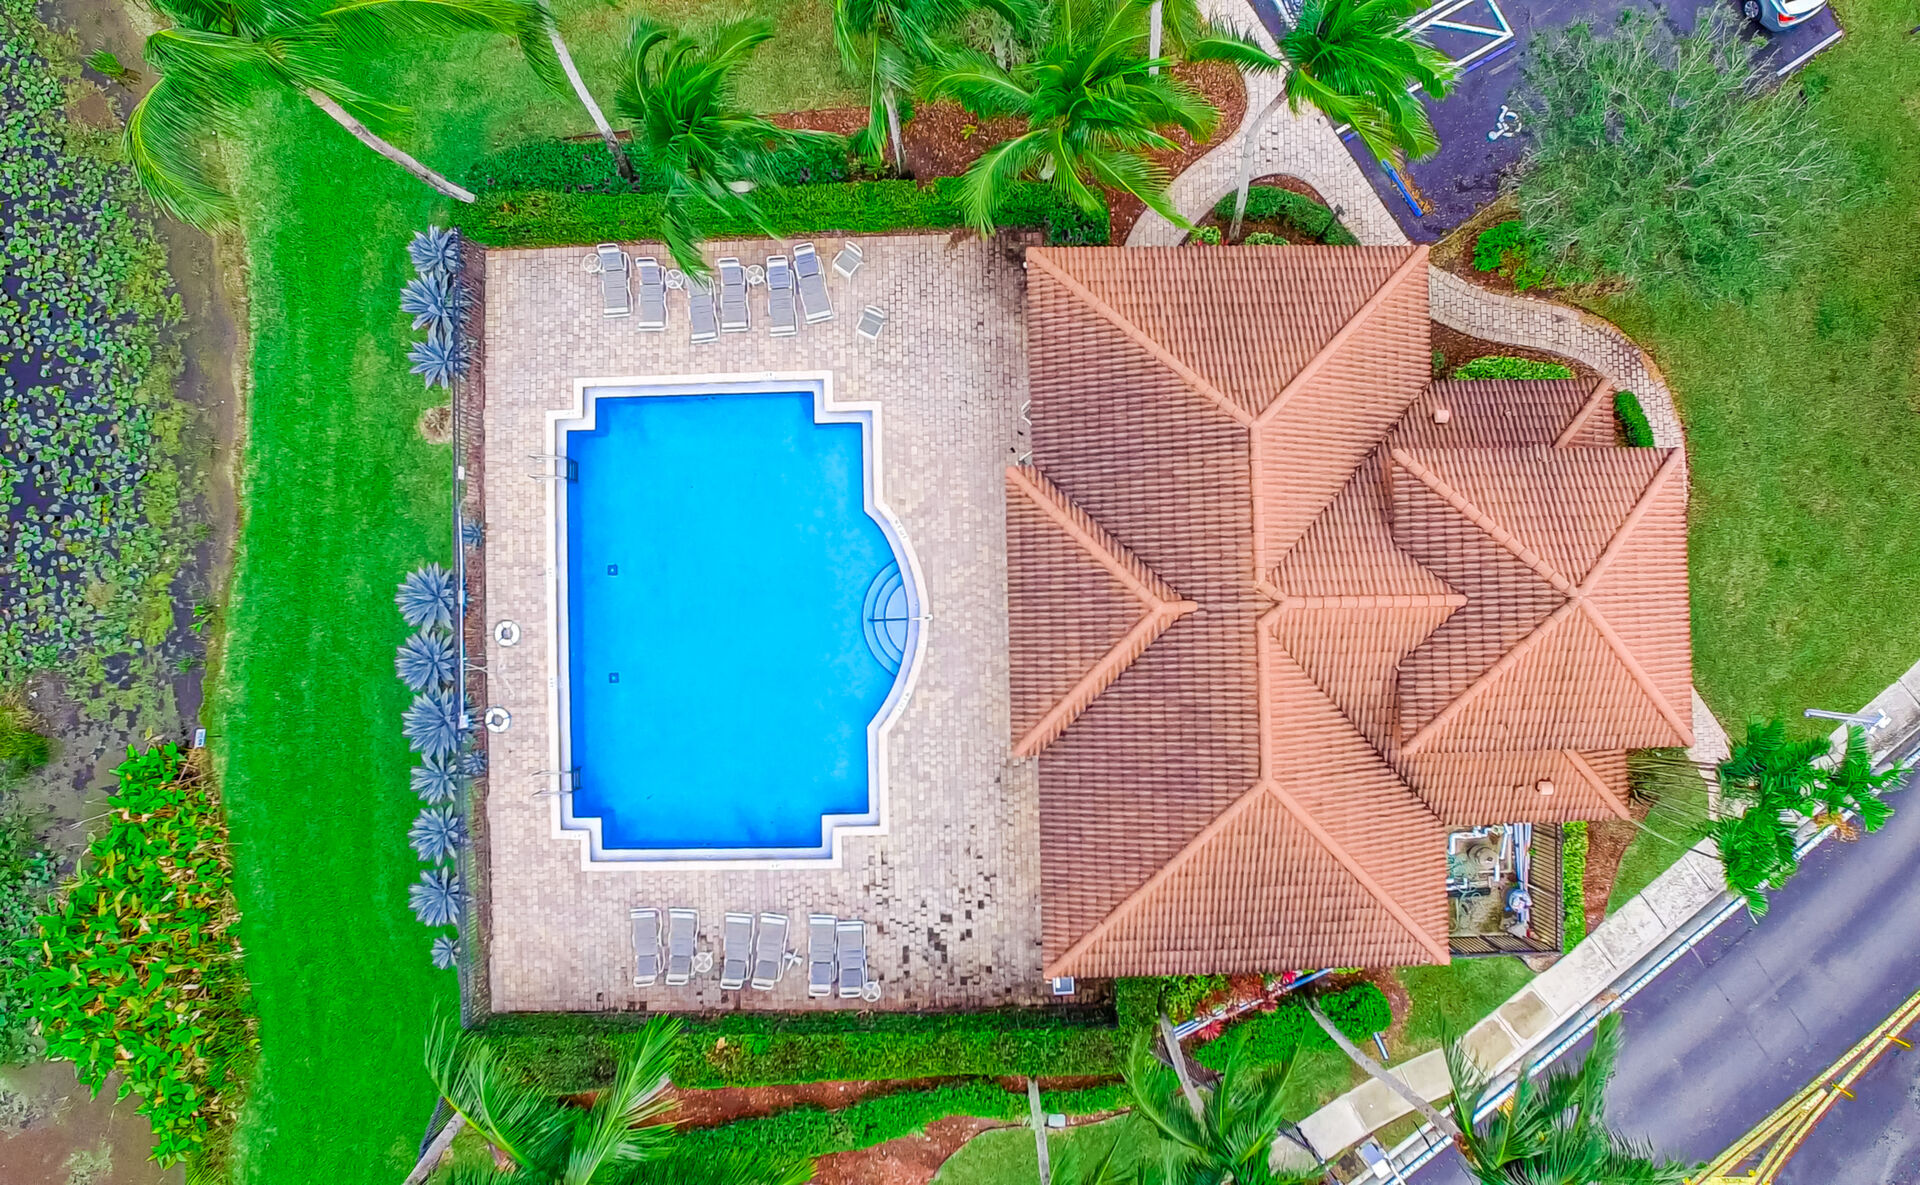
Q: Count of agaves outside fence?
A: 10